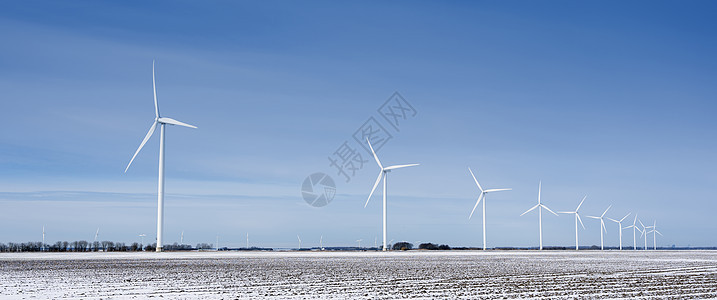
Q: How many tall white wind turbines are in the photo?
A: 10